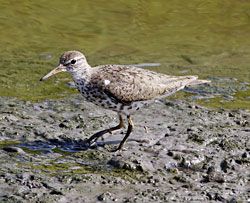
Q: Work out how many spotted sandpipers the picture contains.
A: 1